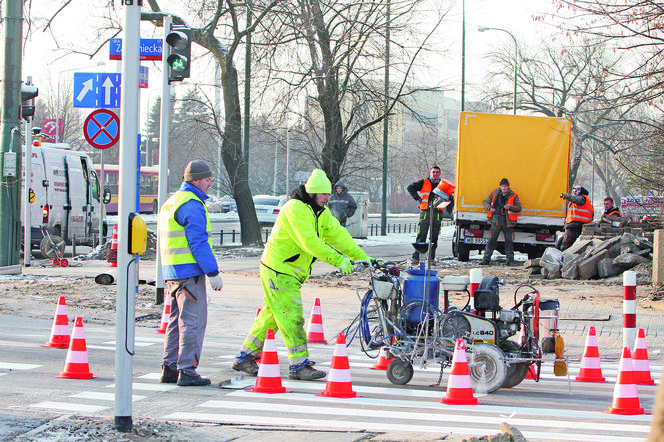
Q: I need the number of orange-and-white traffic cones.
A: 14